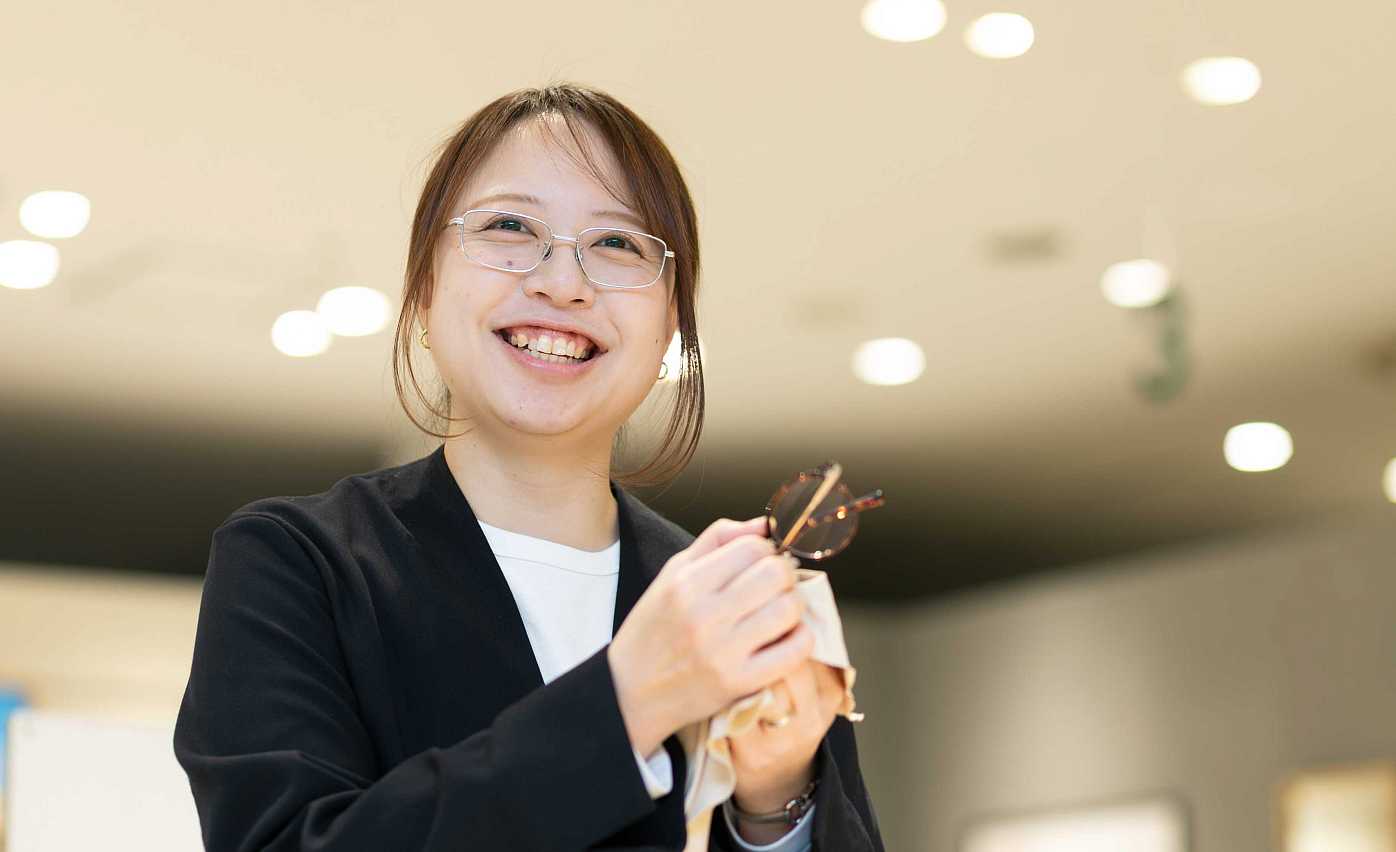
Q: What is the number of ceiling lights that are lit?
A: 12